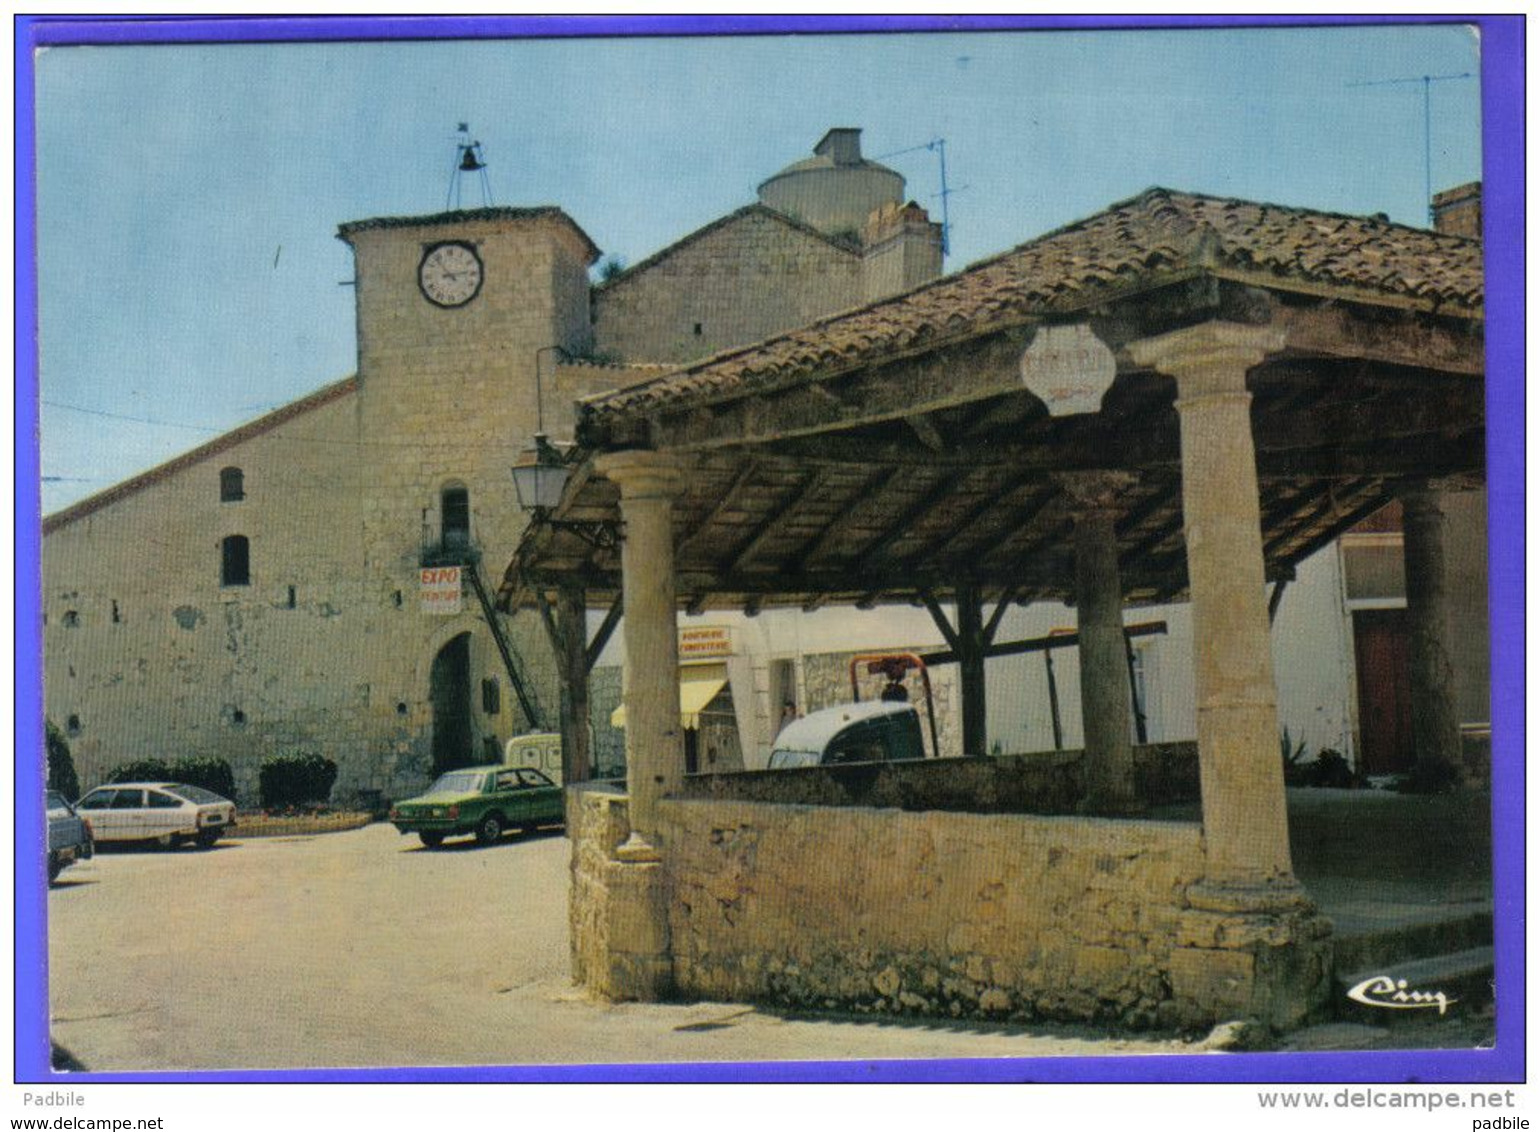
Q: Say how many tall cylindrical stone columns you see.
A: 4